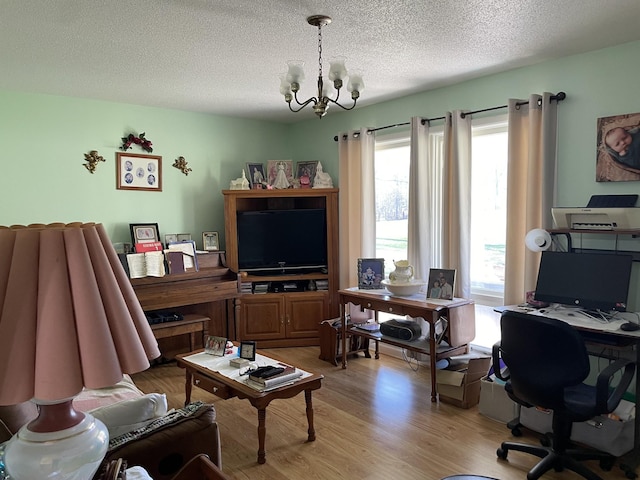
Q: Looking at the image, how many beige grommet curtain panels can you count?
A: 4